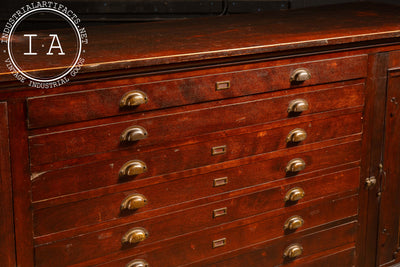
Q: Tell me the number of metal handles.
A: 13